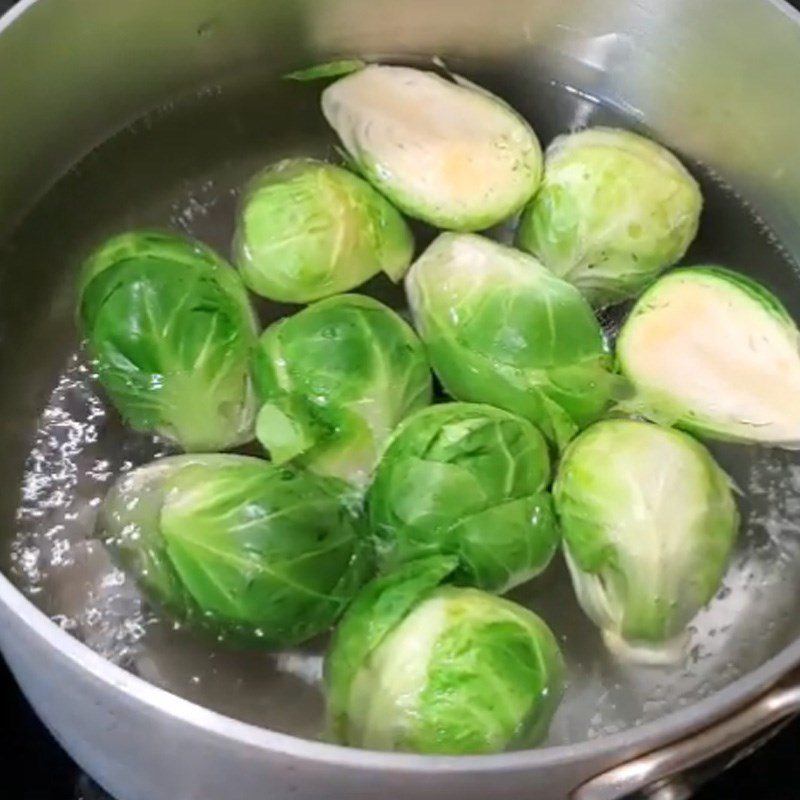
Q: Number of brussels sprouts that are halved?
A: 2